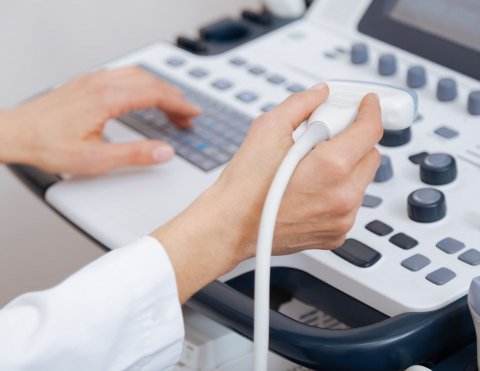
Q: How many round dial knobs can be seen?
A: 9